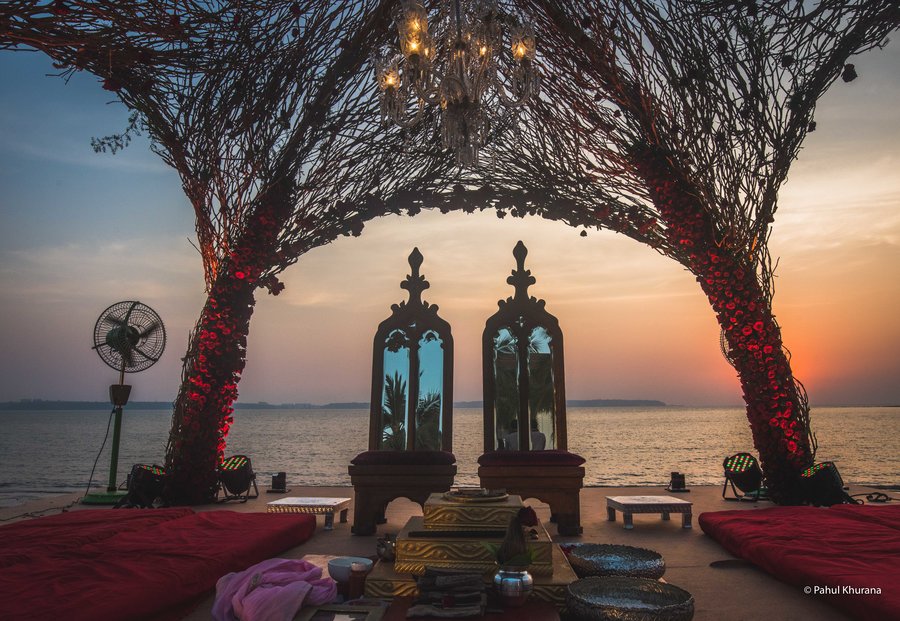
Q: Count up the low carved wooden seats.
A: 2